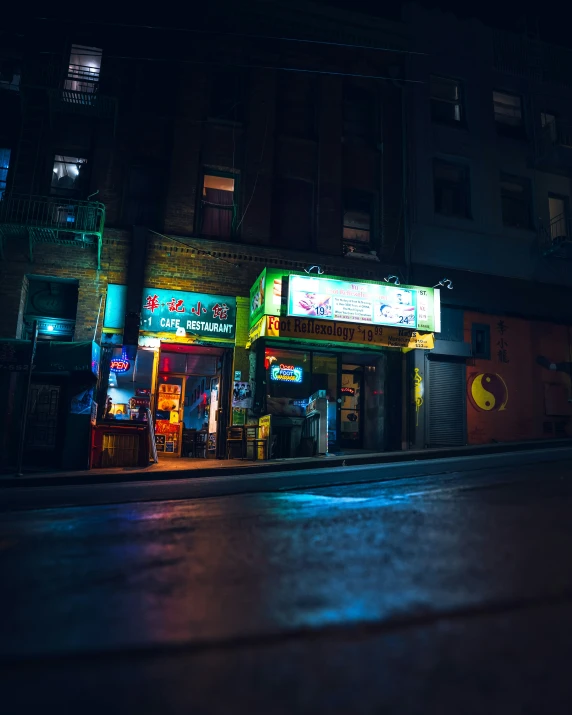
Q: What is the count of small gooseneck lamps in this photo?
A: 3